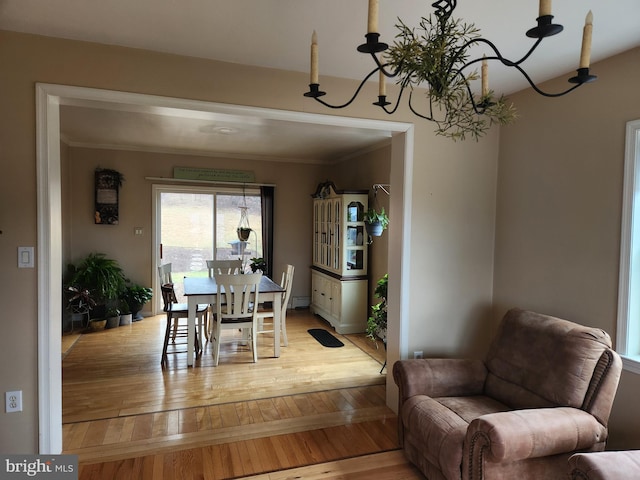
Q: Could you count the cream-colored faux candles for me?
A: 6